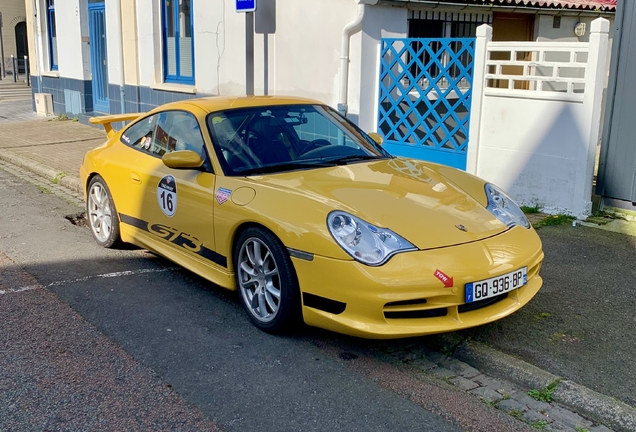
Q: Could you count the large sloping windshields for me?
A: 1